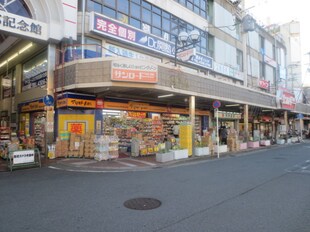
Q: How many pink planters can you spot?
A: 3